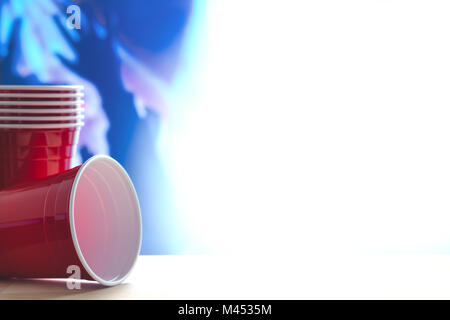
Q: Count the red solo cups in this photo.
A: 7